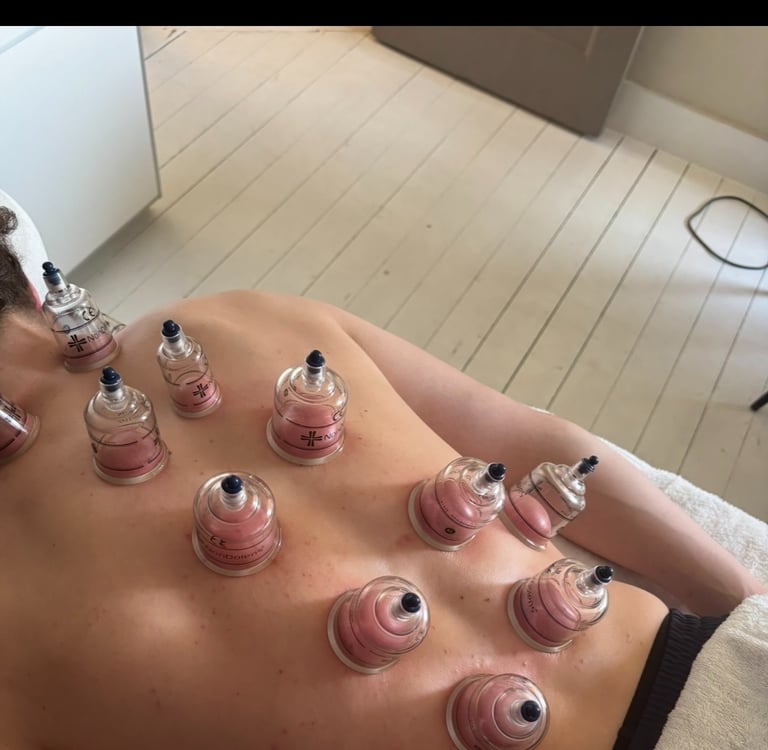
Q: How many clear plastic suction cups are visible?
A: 11